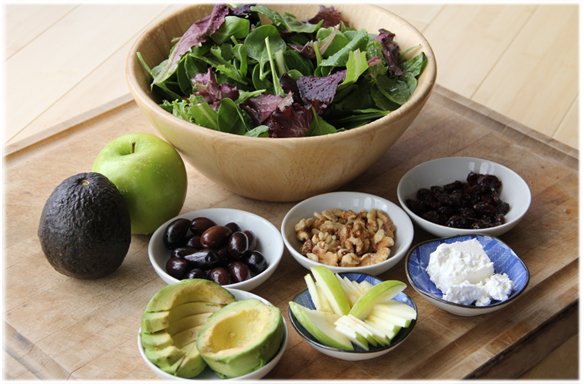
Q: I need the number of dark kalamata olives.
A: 15